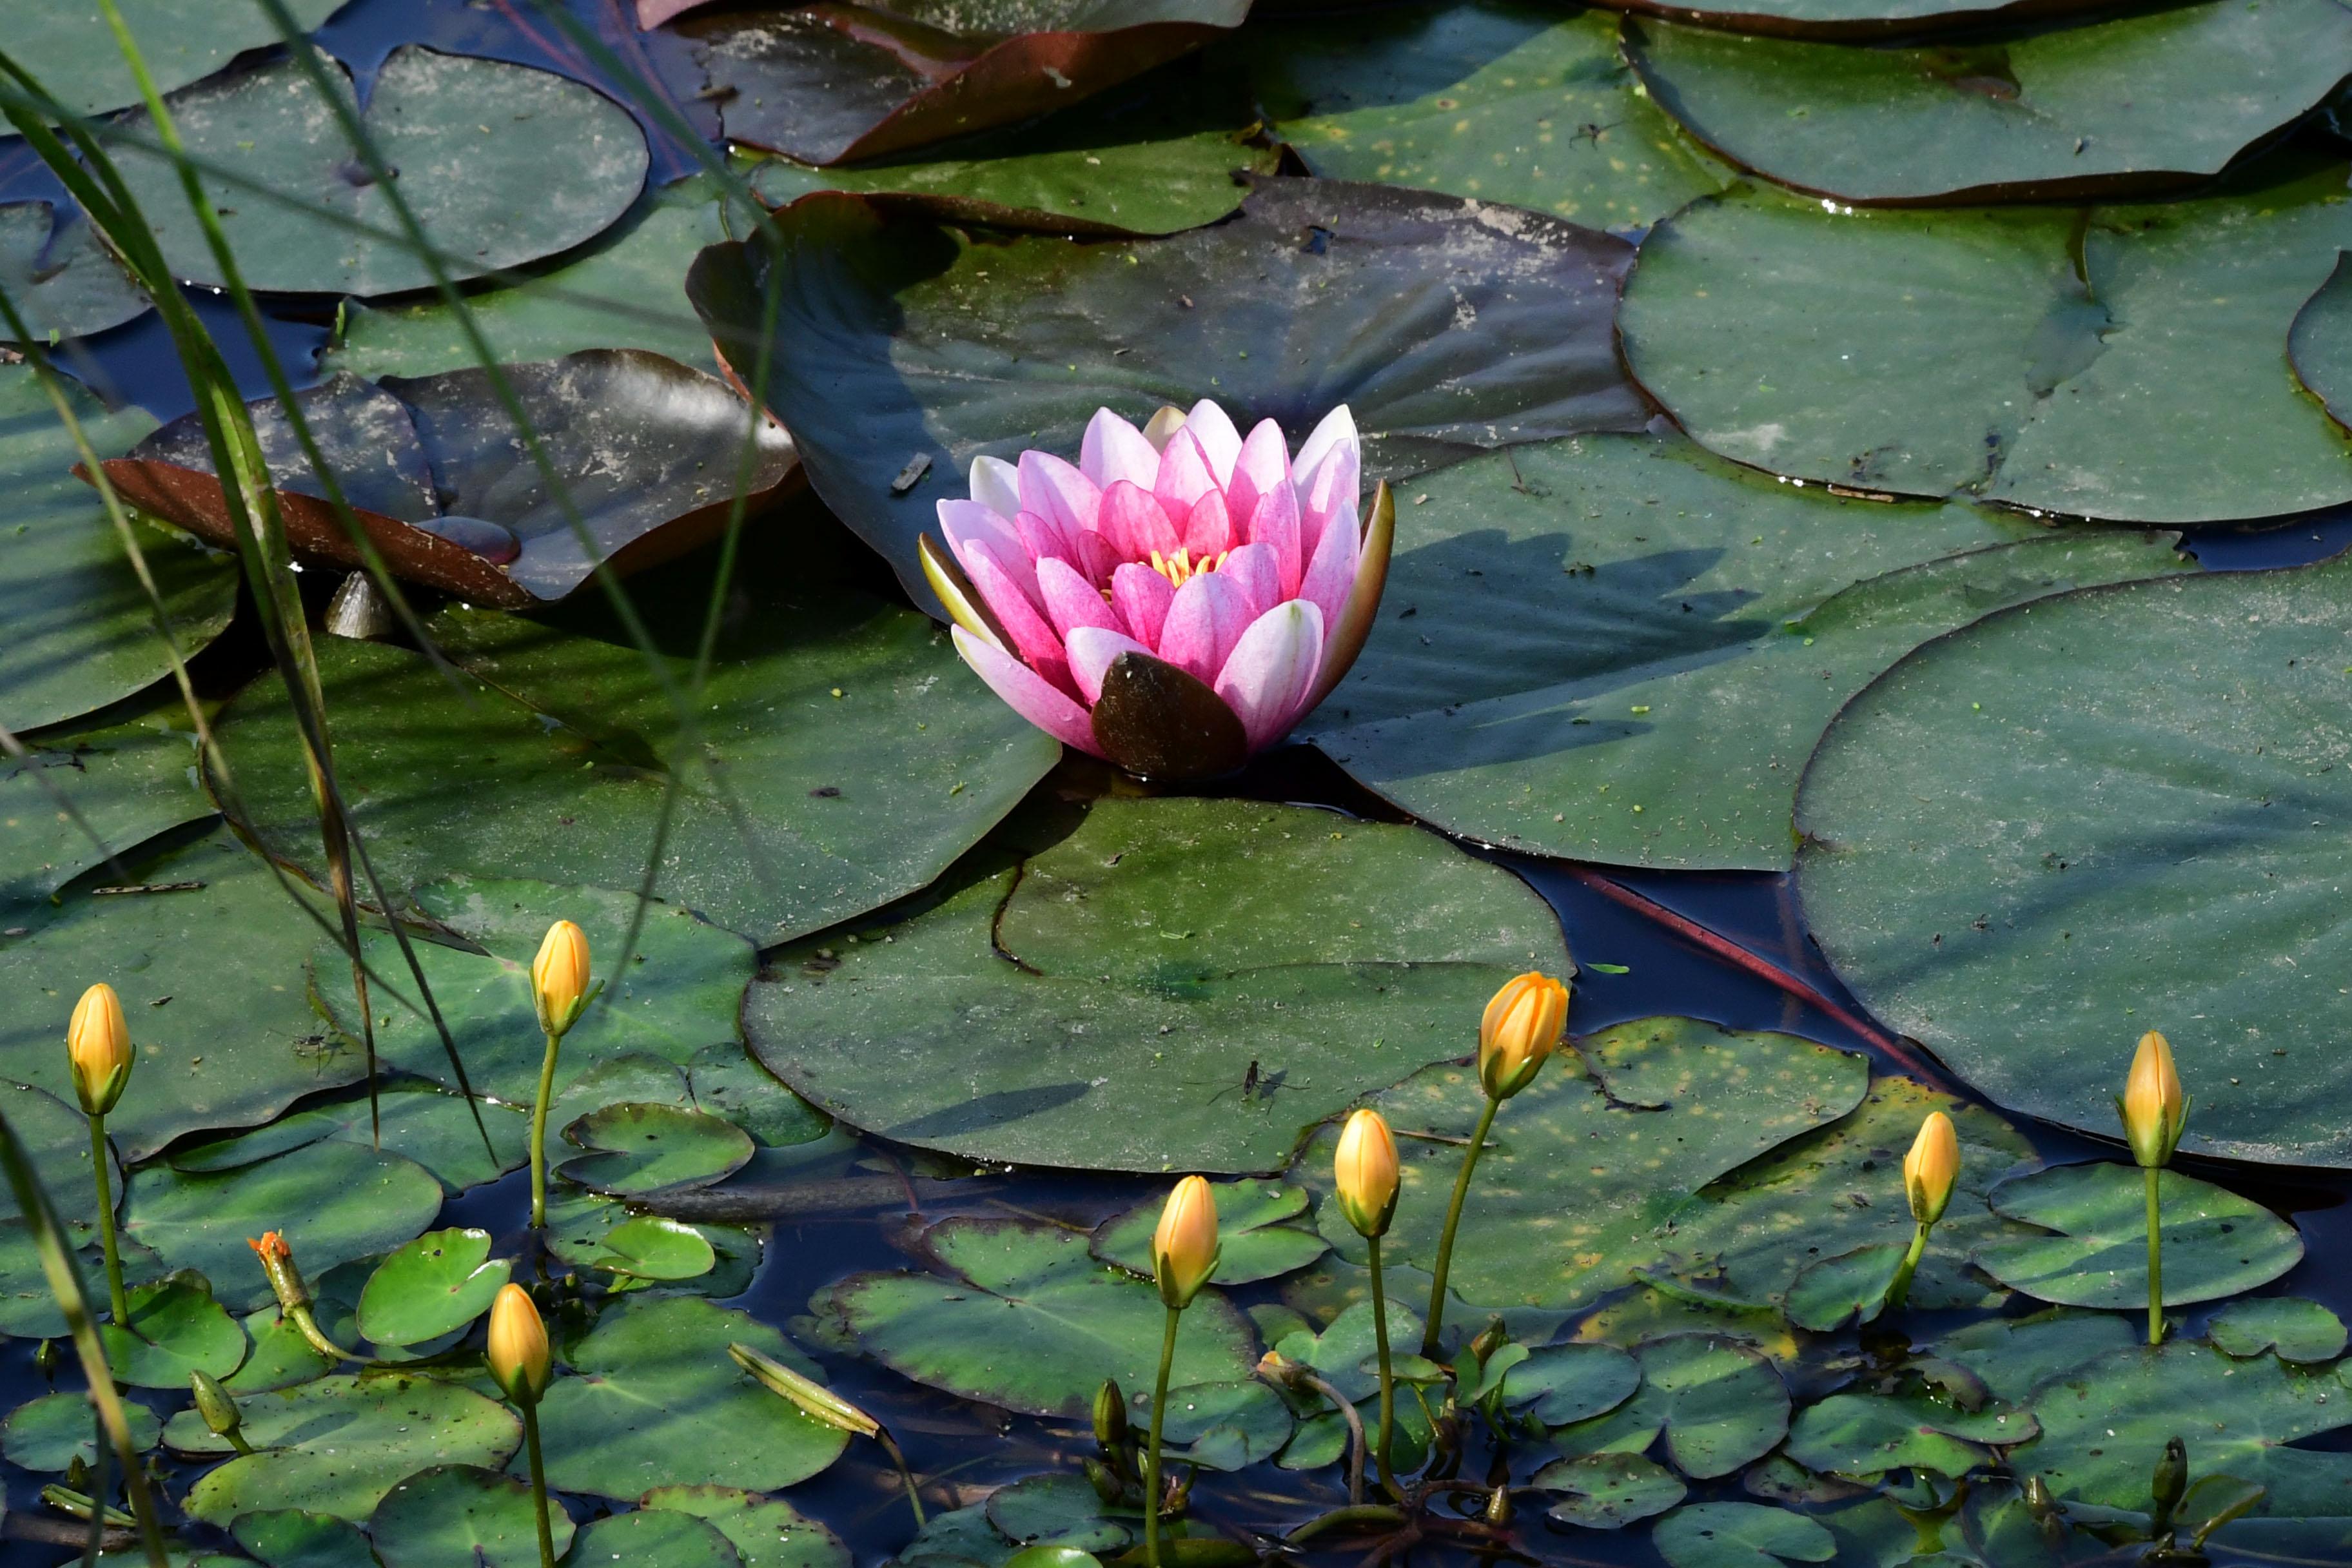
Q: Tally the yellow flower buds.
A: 8